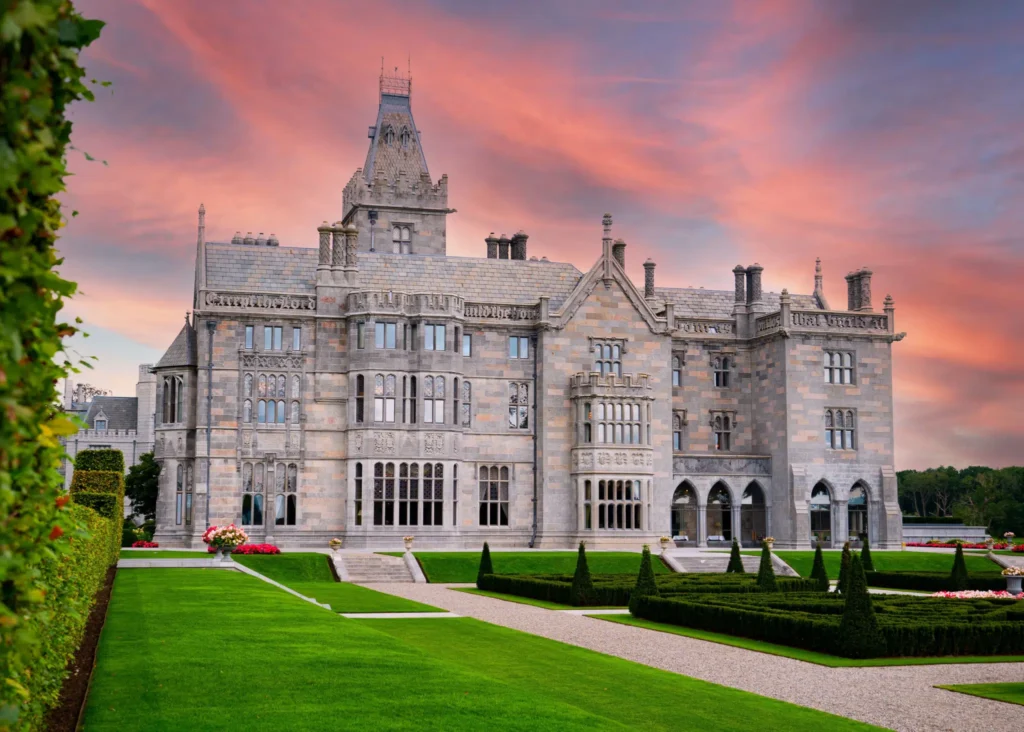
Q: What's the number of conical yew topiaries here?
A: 10